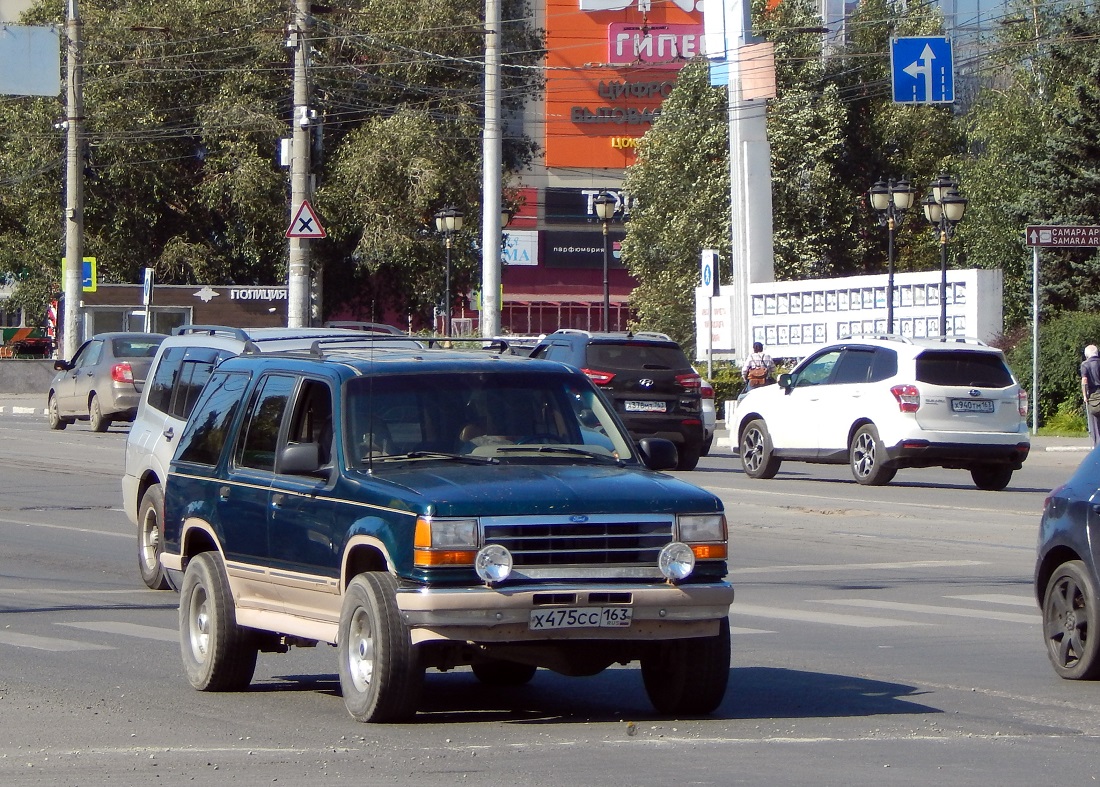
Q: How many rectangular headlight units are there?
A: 2